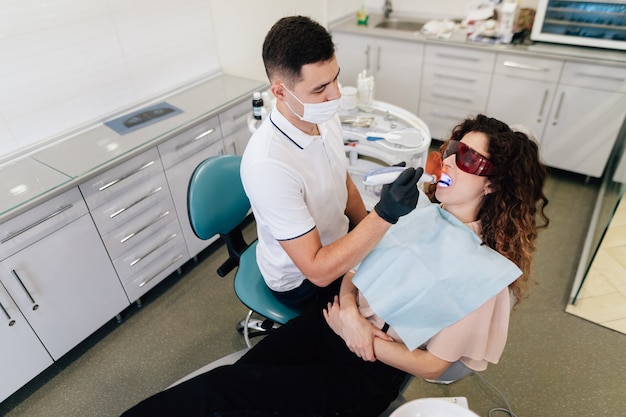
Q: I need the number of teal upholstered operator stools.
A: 1